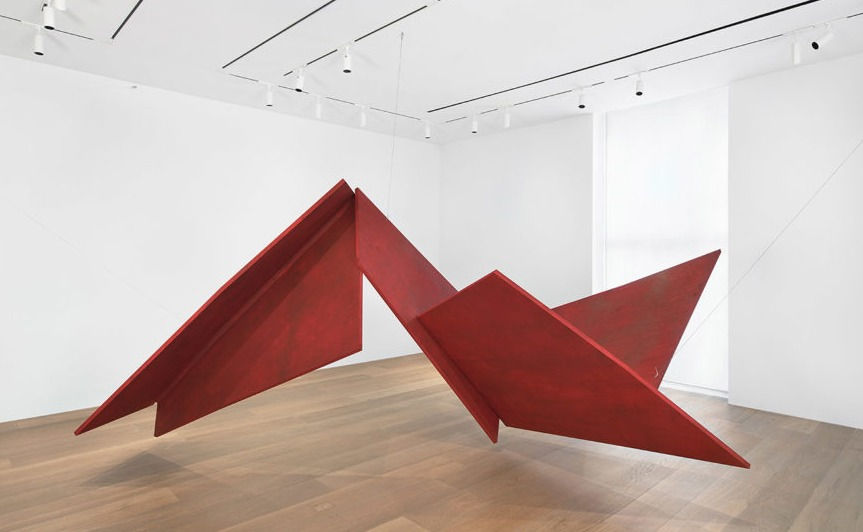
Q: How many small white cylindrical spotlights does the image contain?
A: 15